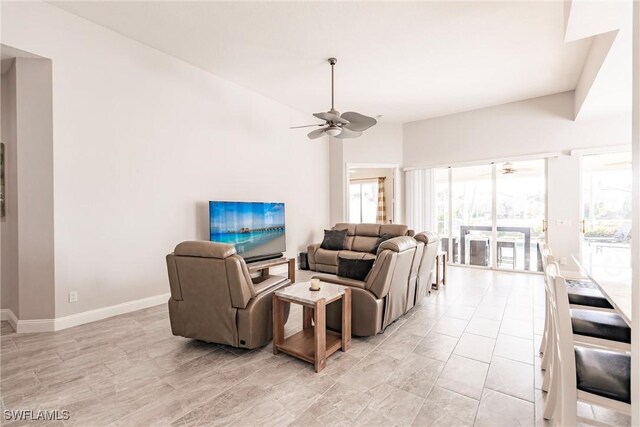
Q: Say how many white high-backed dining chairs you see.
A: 3